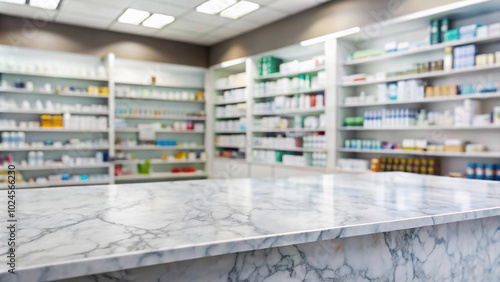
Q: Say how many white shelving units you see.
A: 5